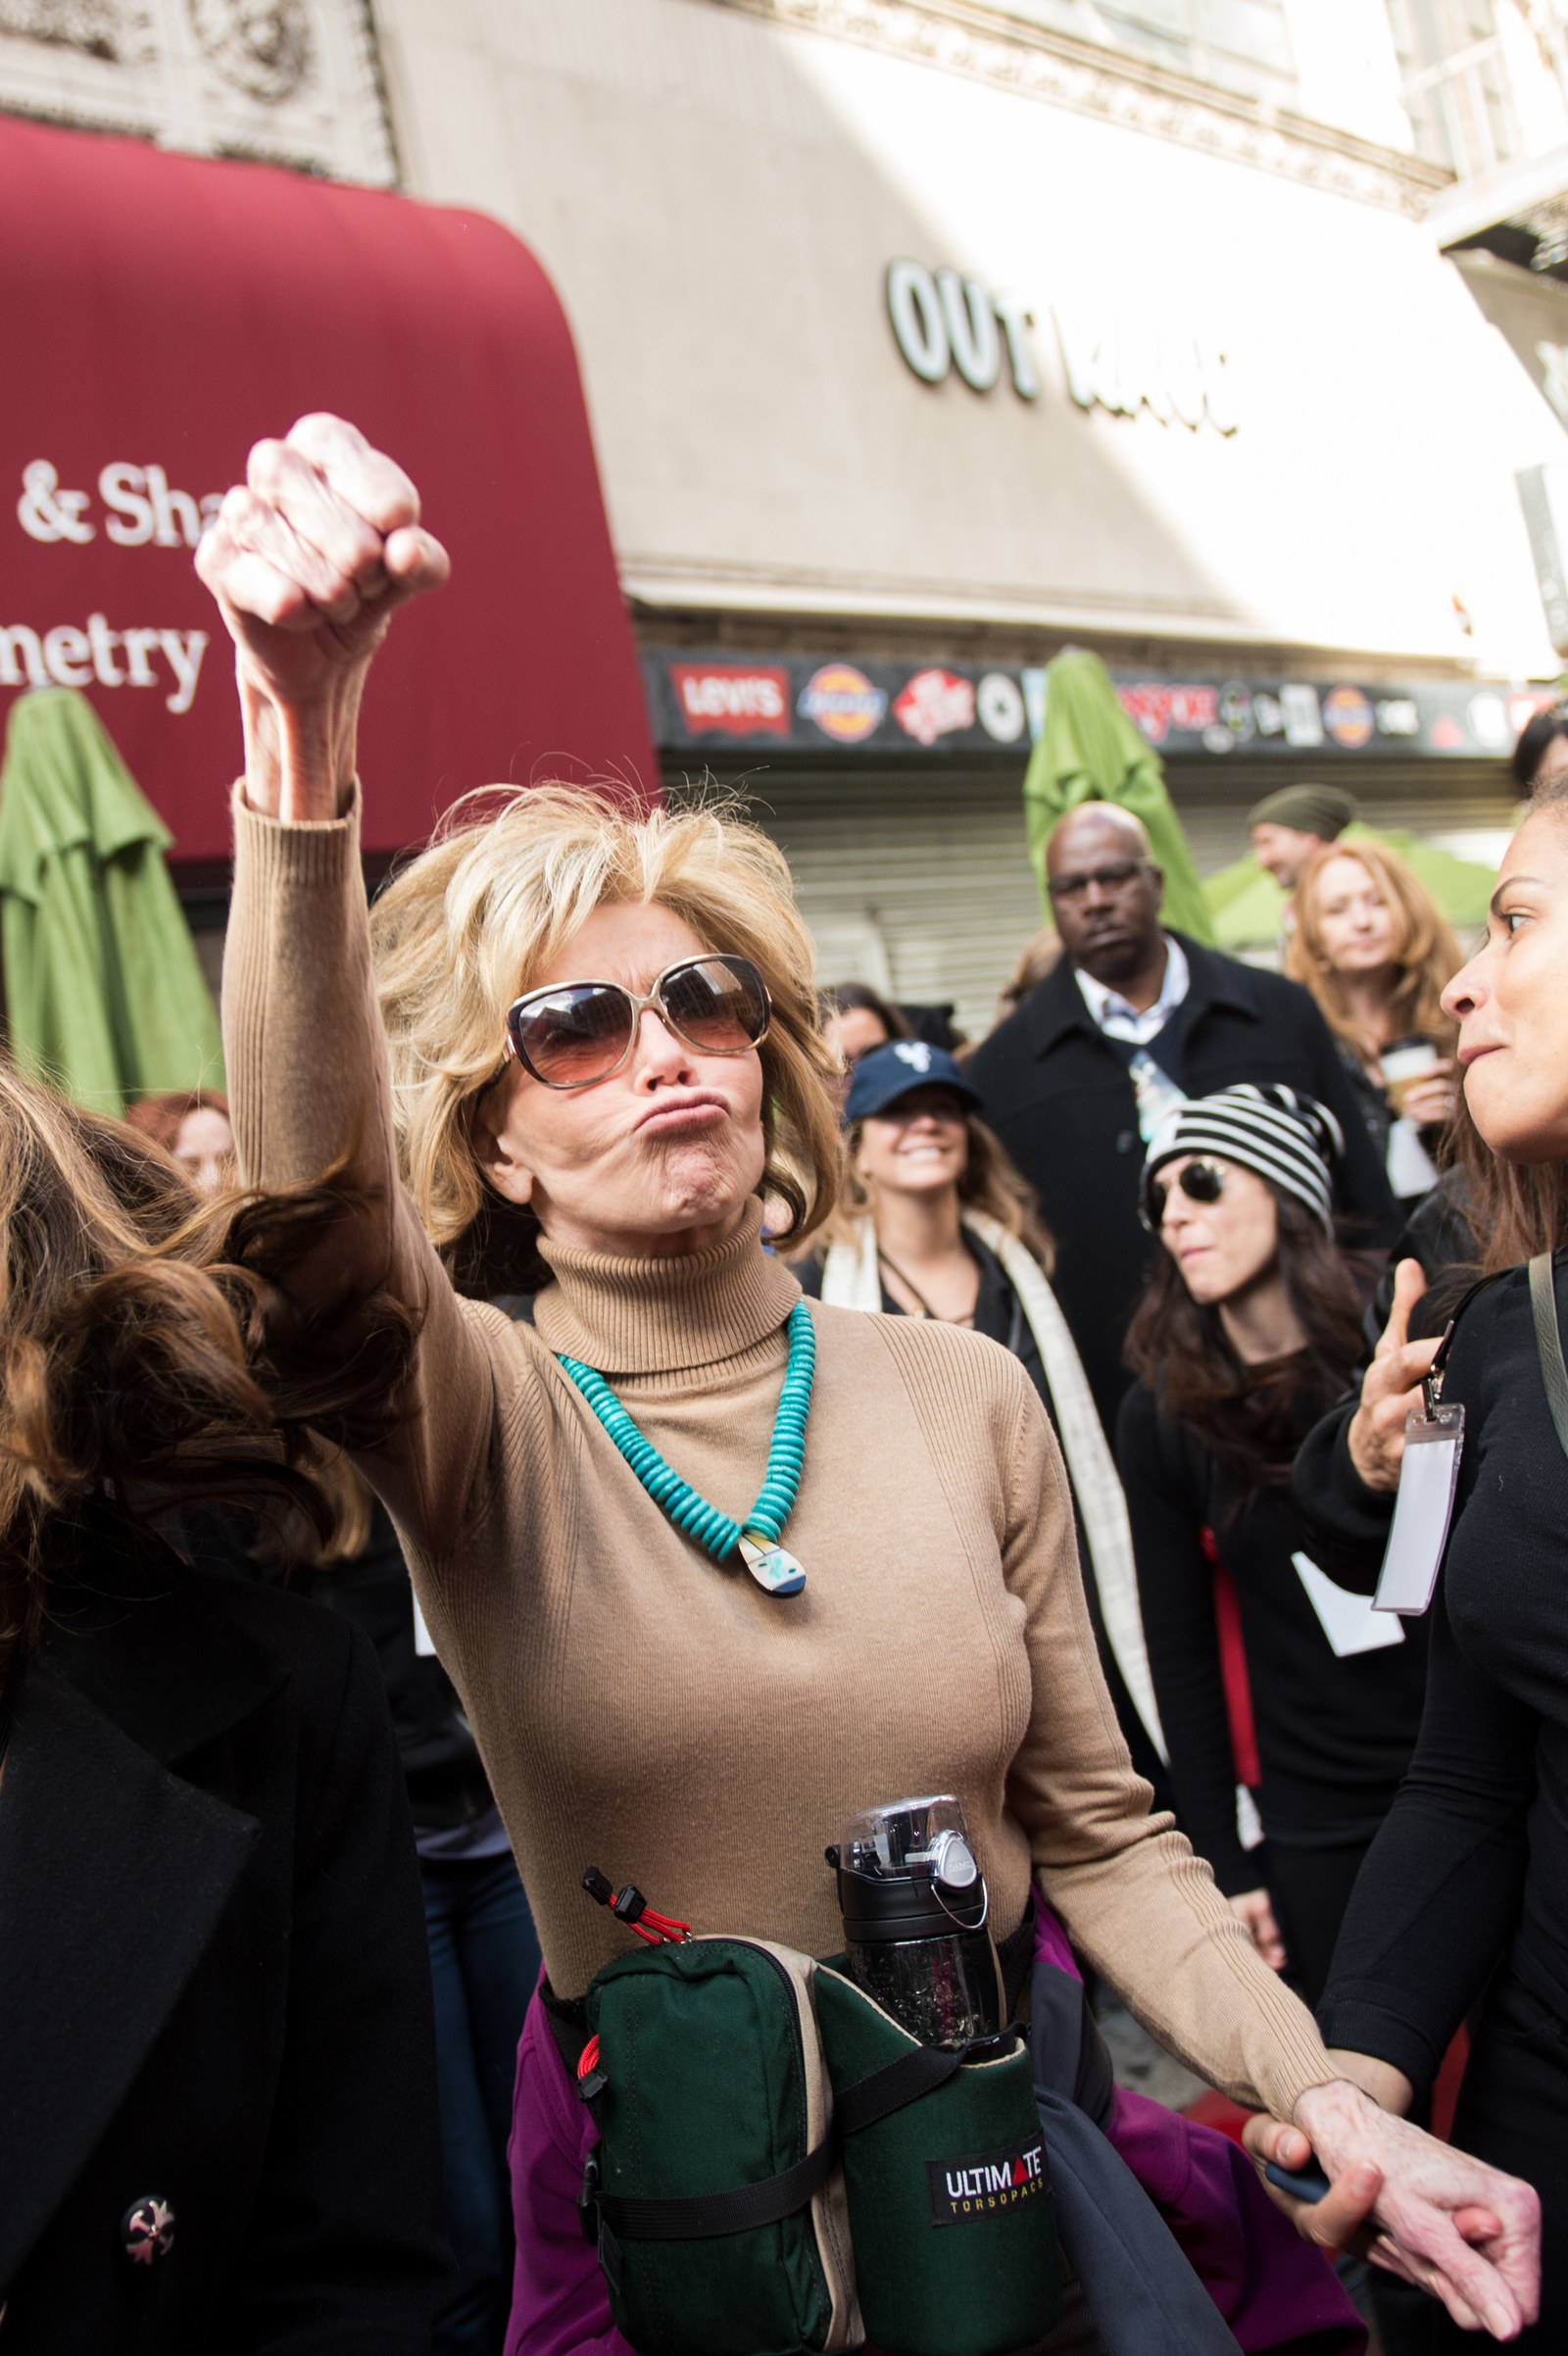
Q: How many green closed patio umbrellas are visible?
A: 2